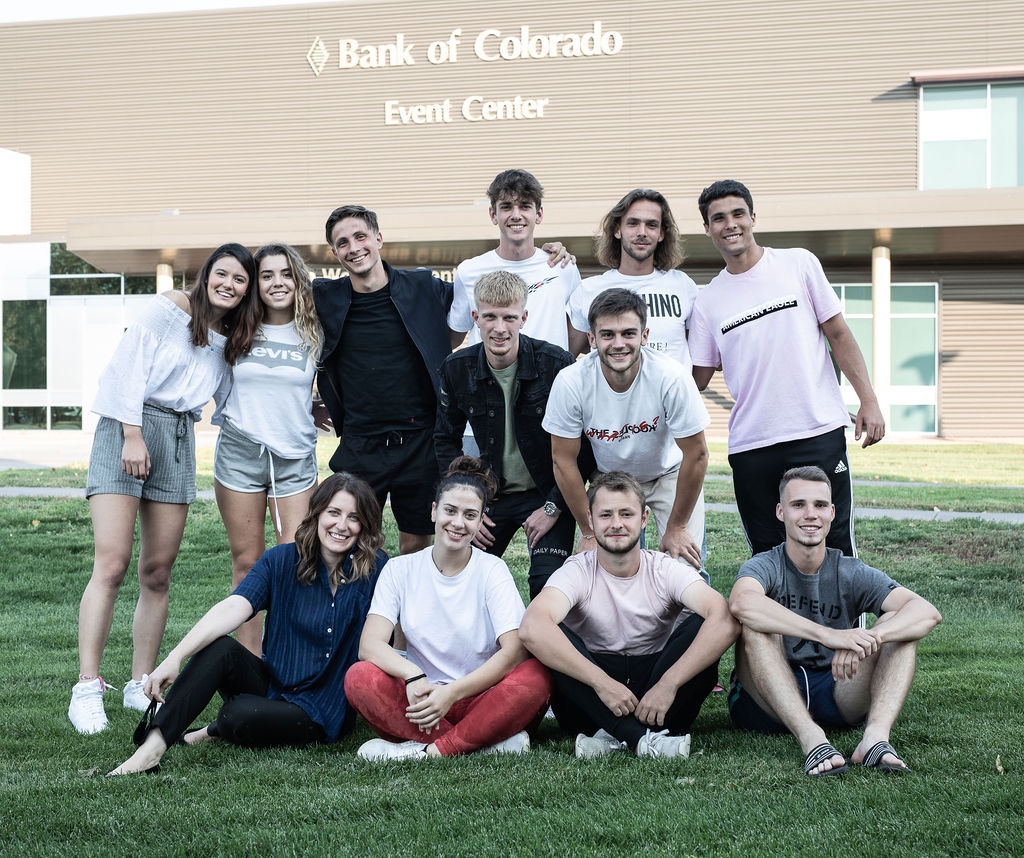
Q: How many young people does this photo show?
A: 12